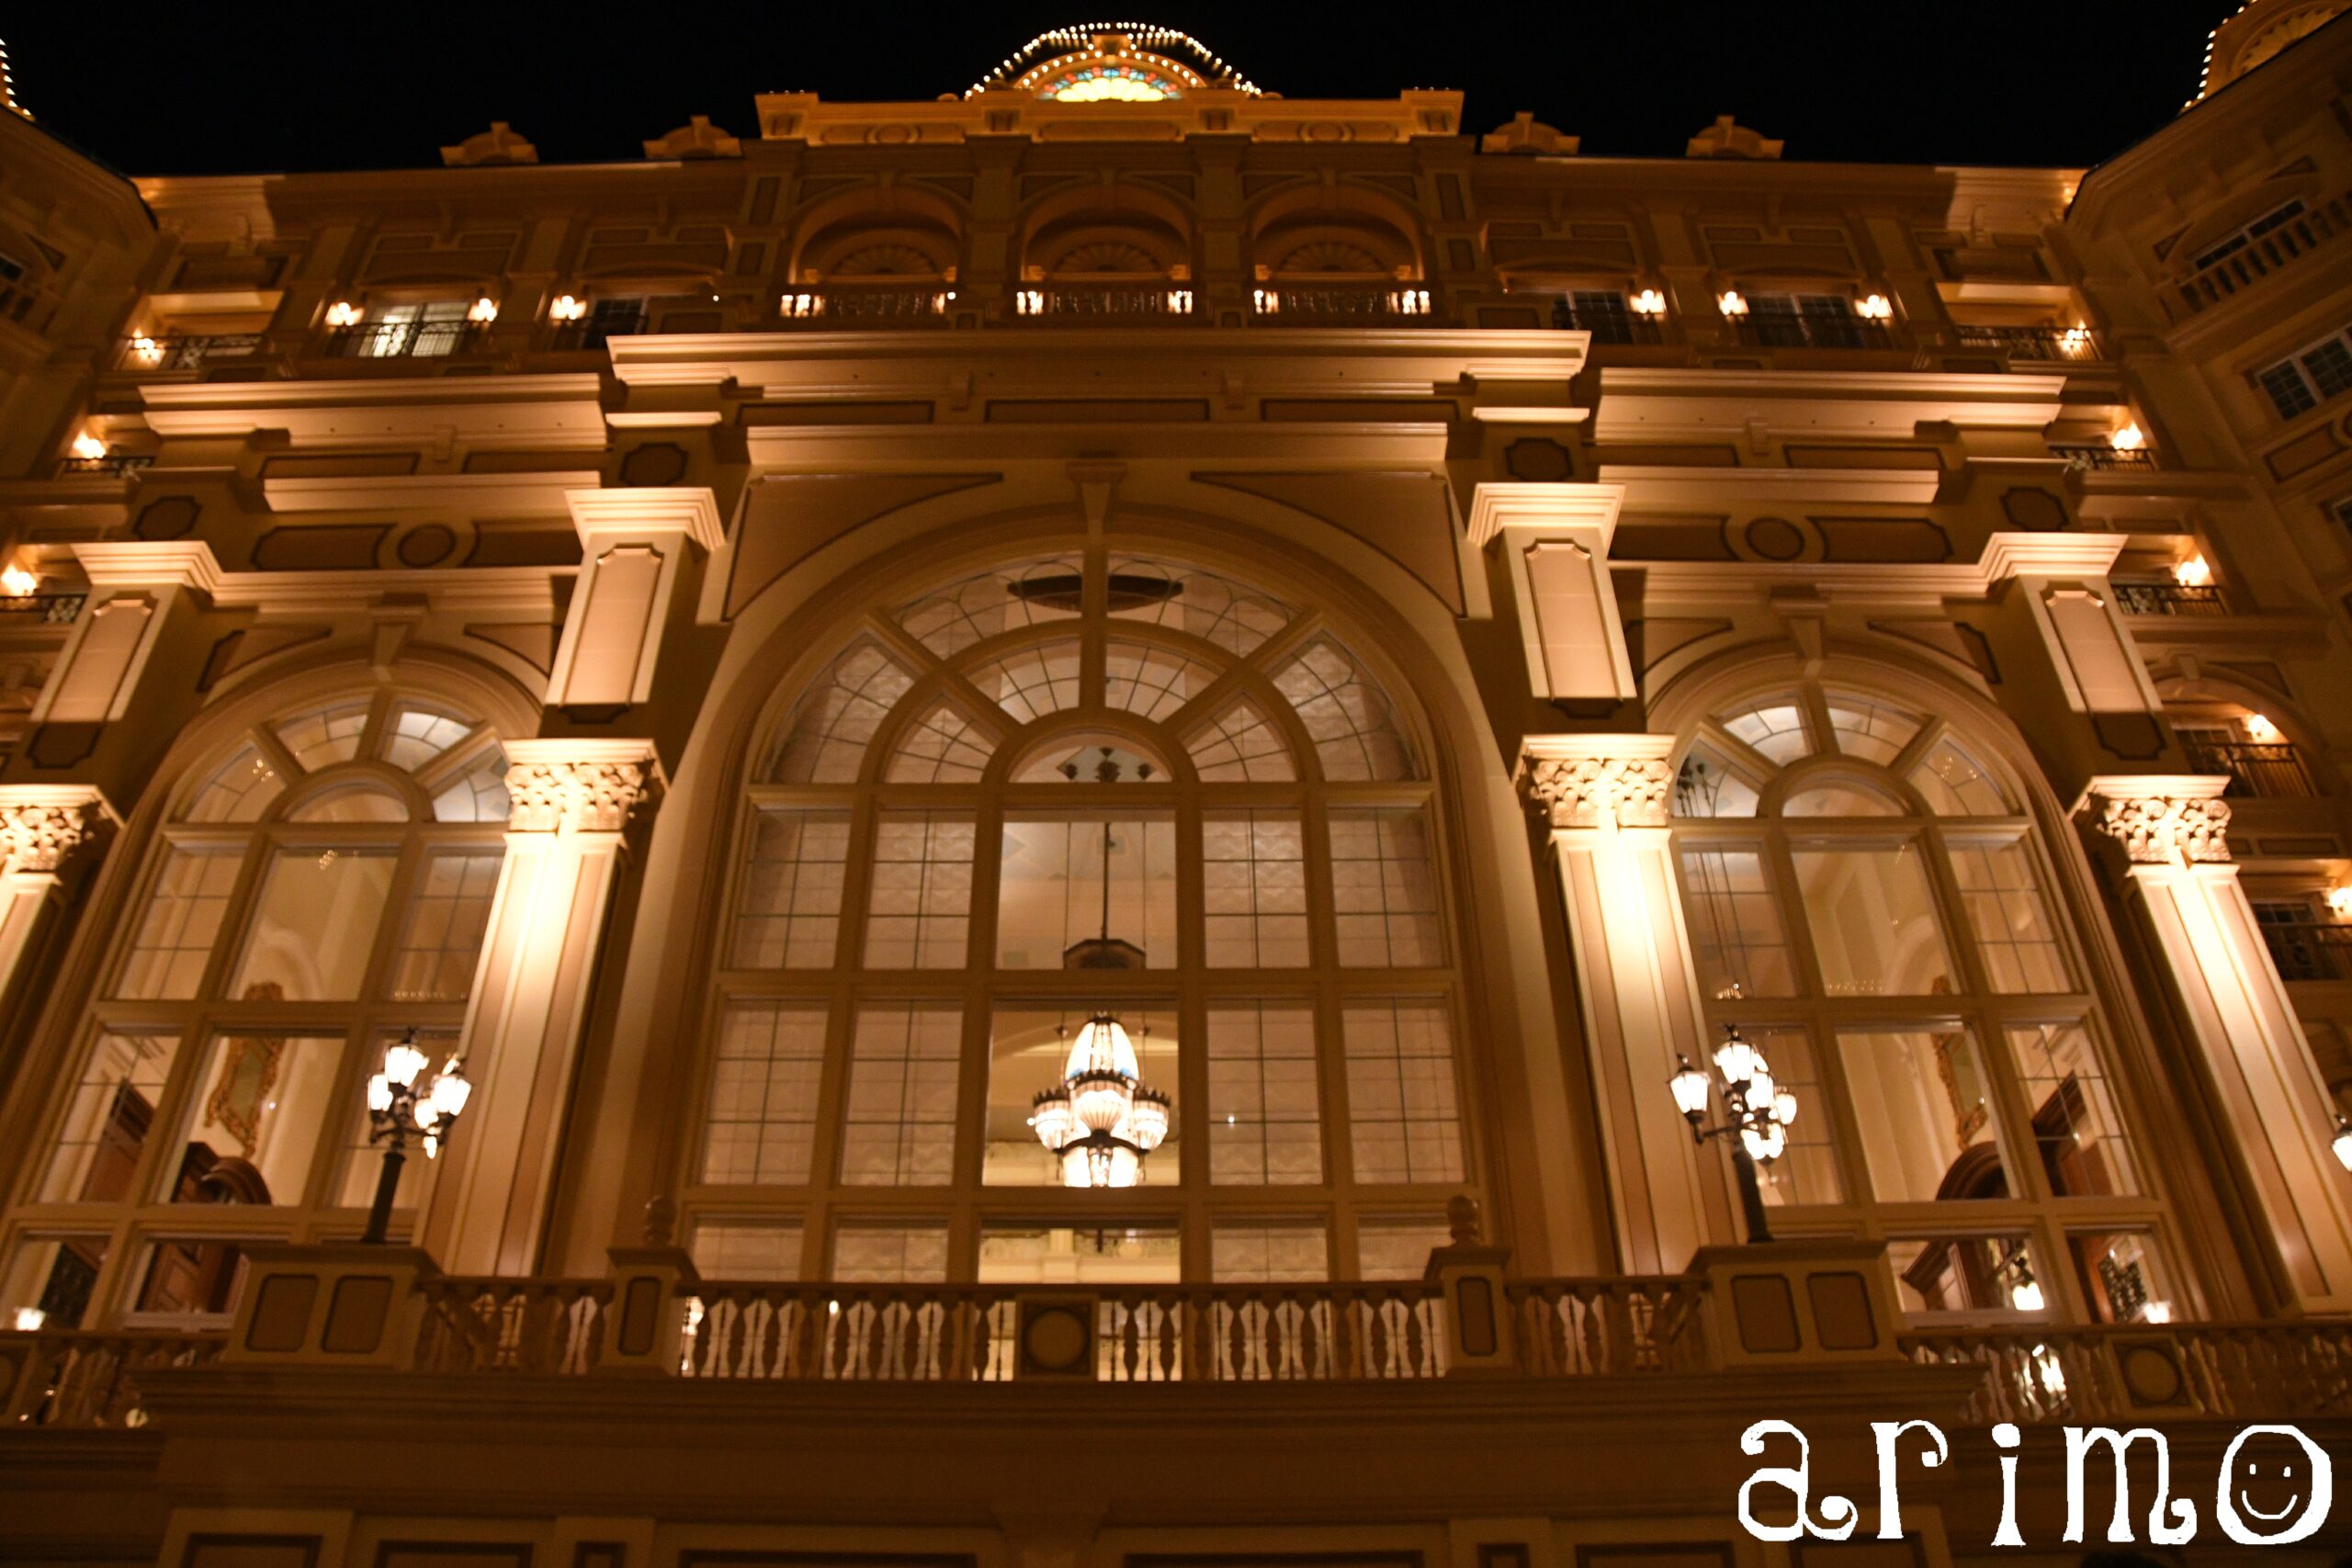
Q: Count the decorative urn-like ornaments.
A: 2